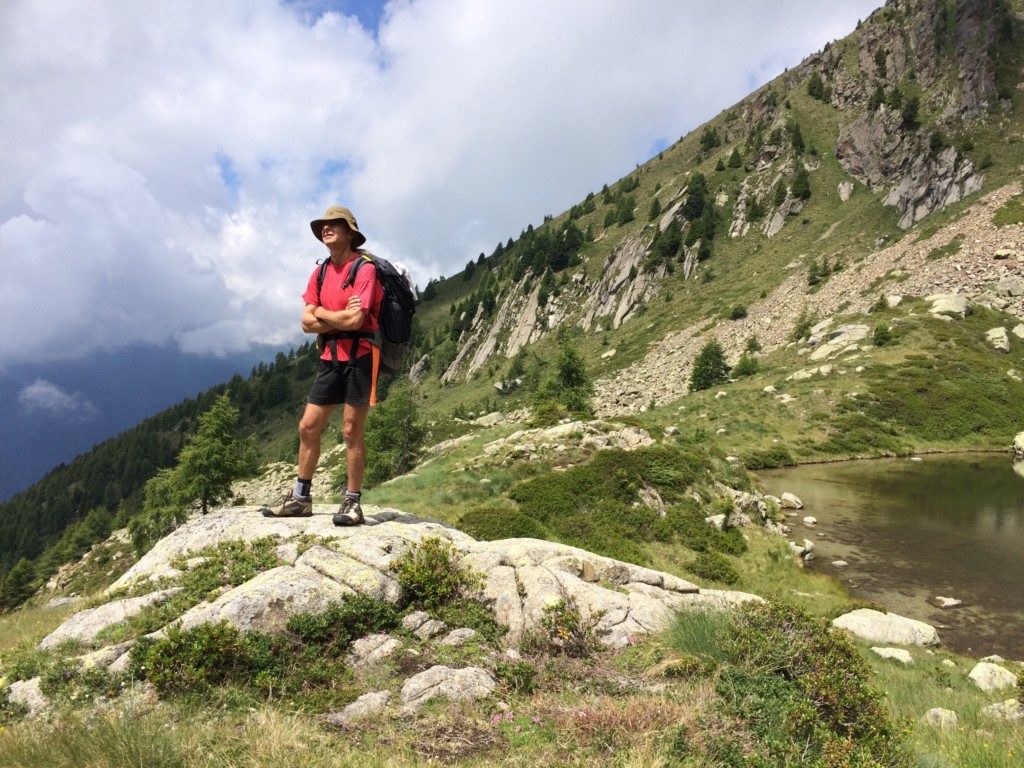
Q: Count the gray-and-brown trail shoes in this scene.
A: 2